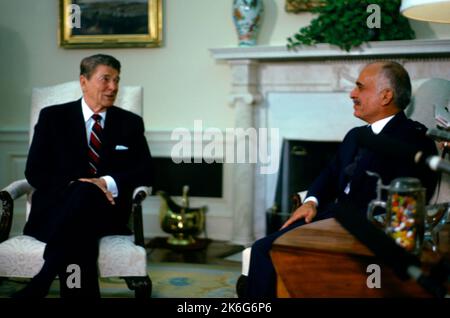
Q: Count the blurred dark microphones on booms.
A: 2